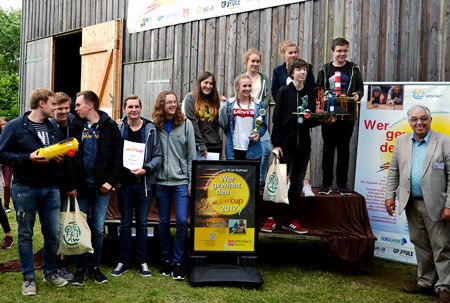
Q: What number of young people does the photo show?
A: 11